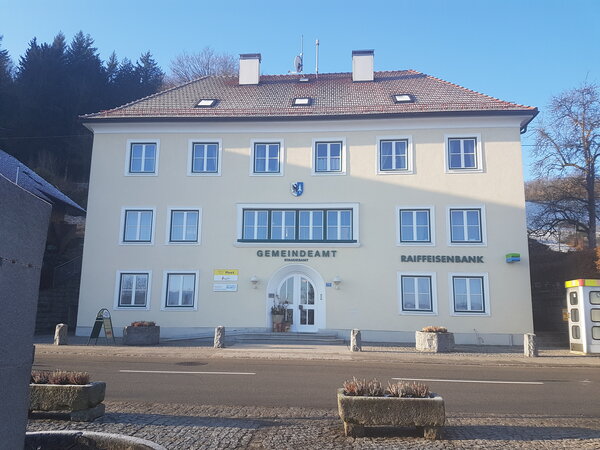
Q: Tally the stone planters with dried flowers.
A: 4